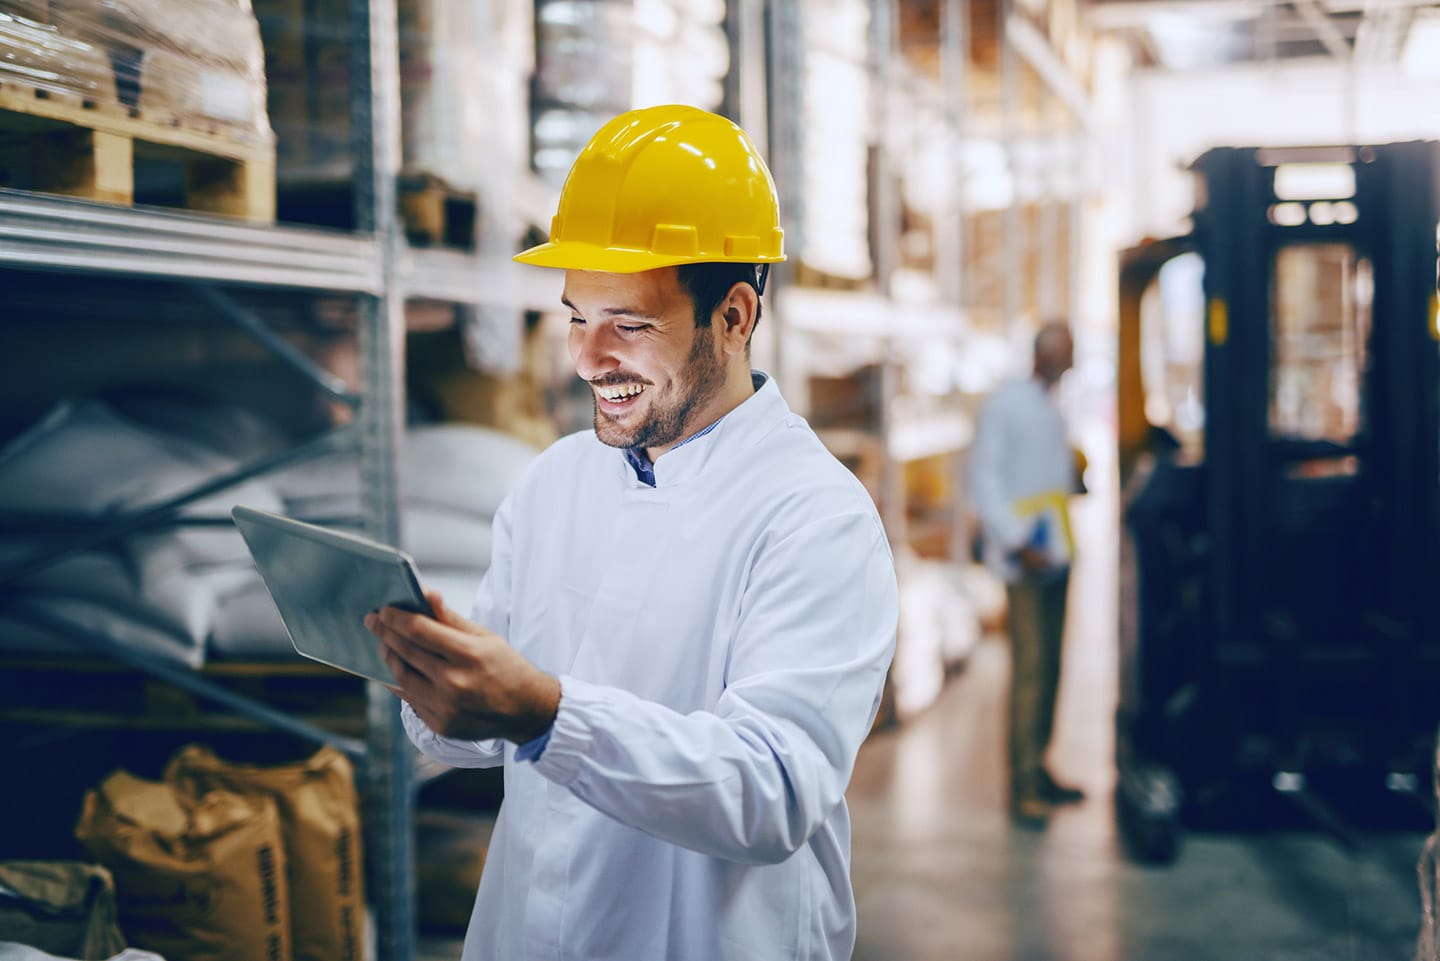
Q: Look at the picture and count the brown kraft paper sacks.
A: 2